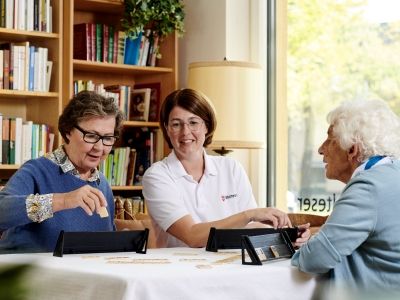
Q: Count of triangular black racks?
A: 3